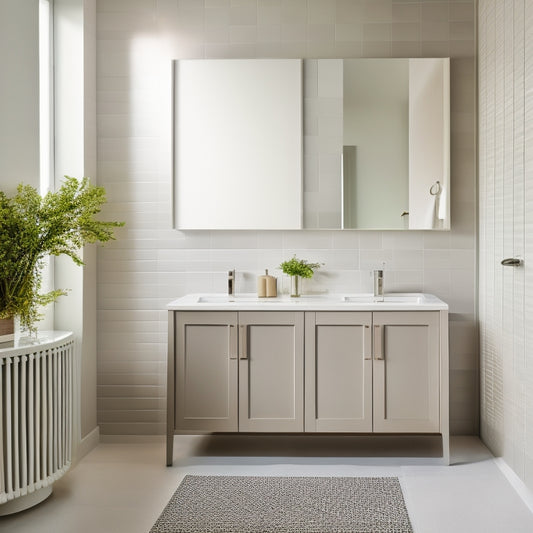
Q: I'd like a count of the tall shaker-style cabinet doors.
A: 4